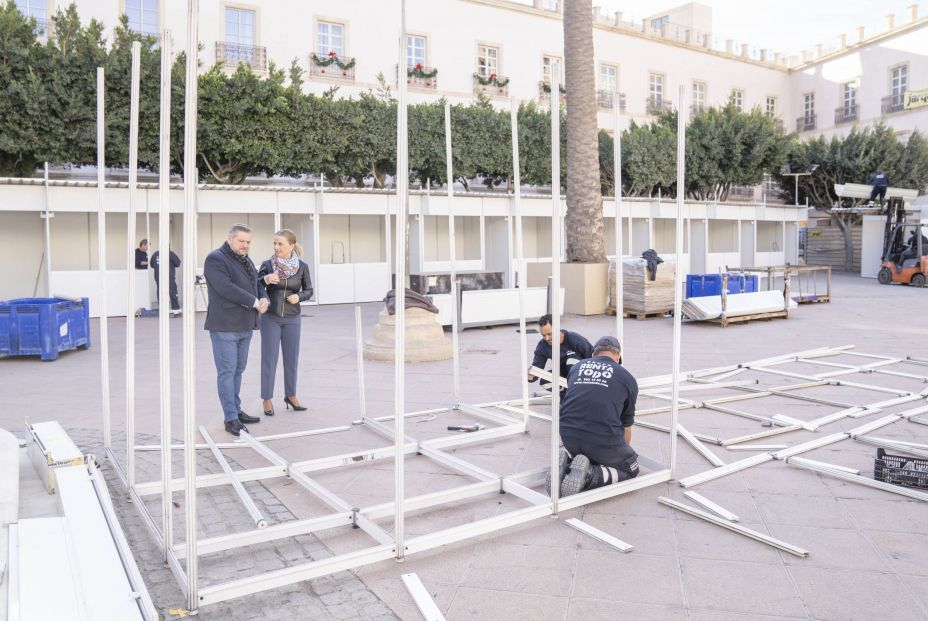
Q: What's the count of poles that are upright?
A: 11